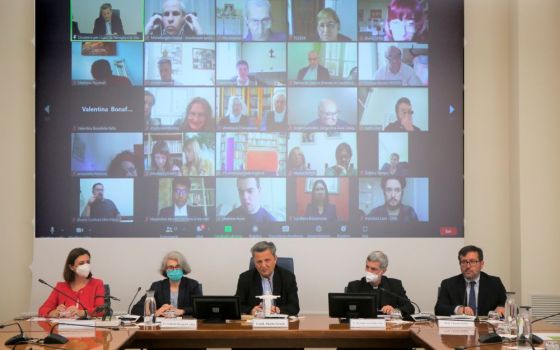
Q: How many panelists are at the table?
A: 5